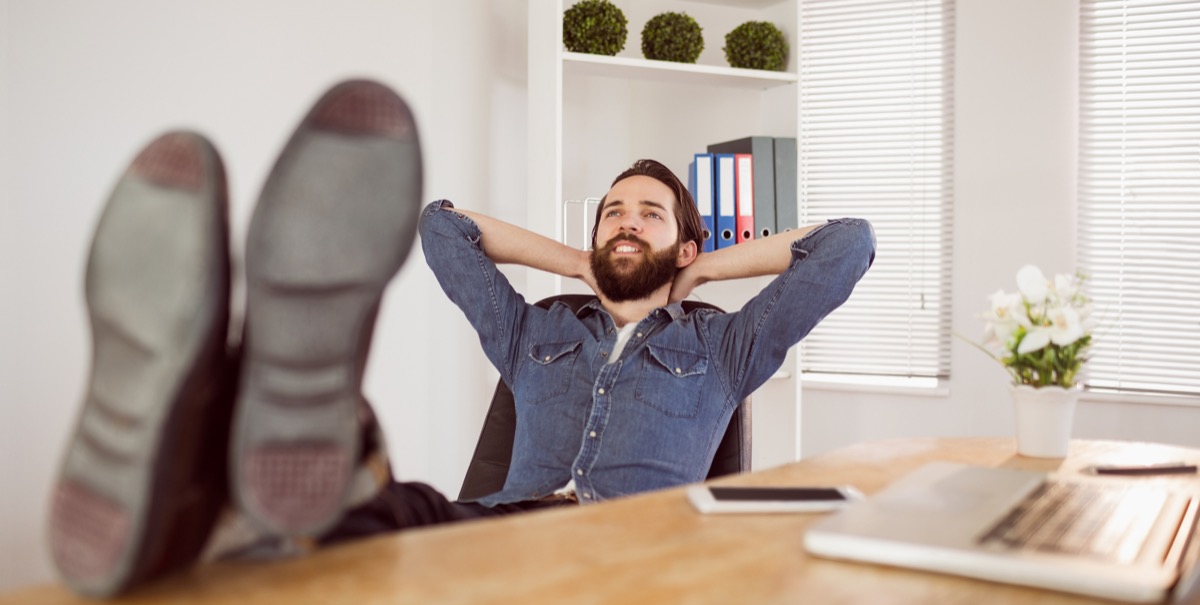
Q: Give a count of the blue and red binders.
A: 3